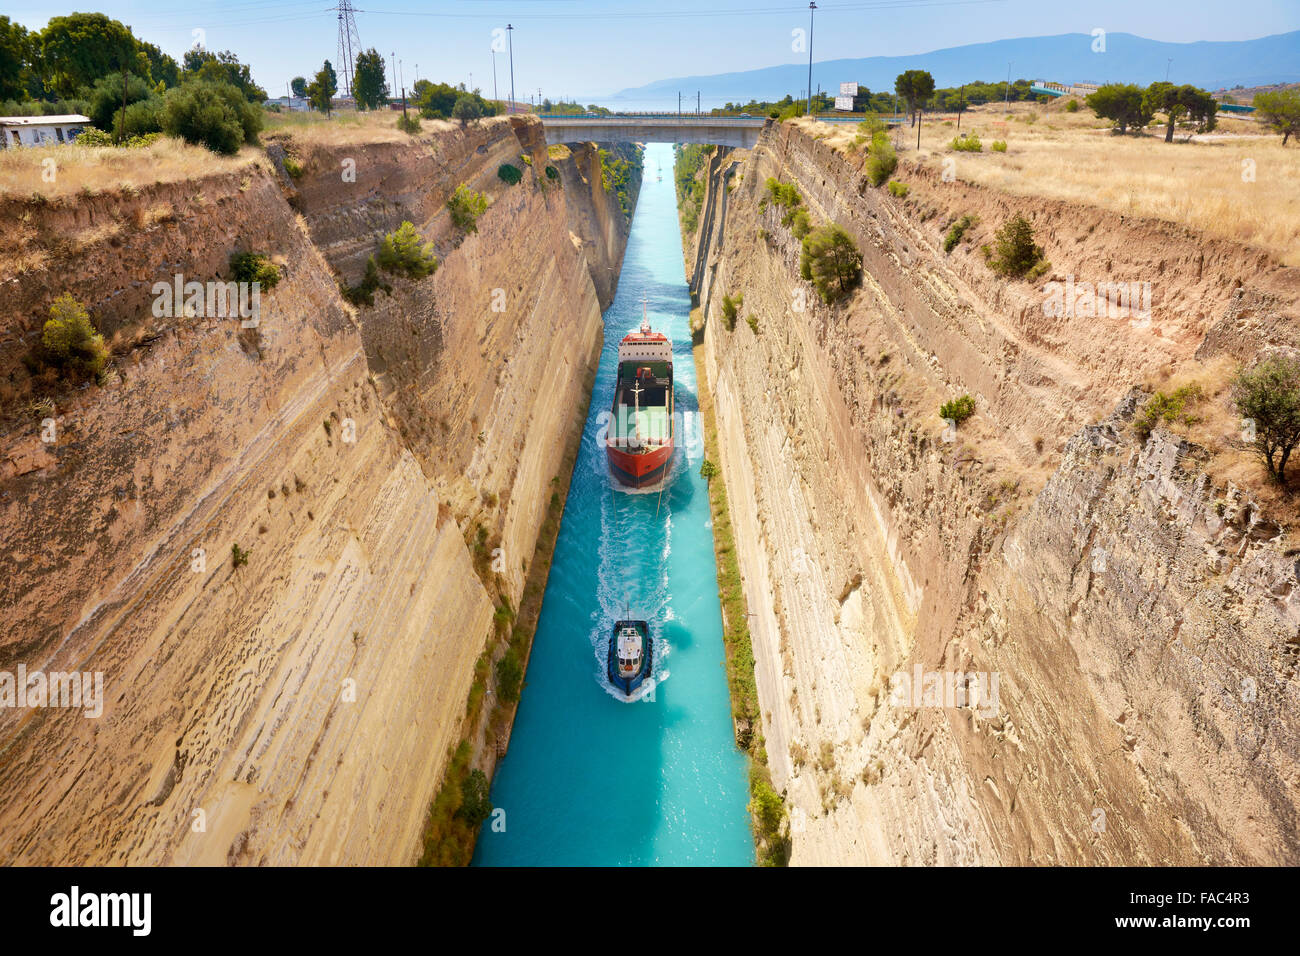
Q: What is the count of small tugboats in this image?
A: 1